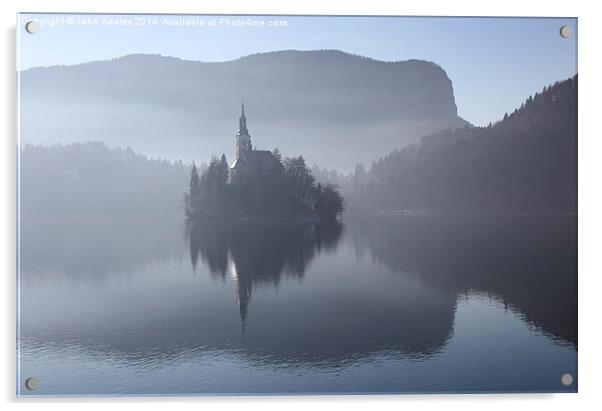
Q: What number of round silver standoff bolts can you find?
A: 4